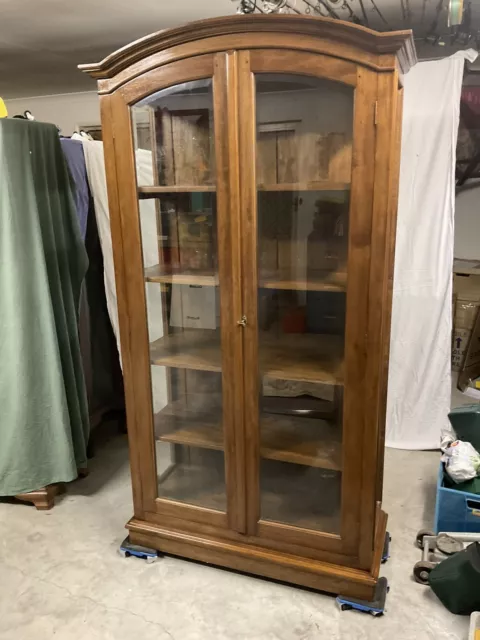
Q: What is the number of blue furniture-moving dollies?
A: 3